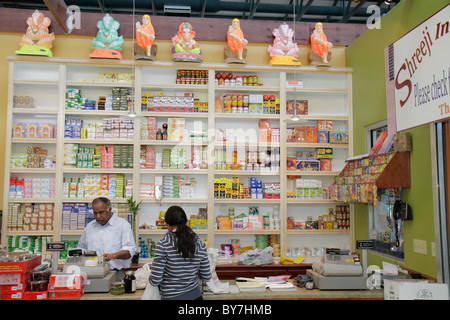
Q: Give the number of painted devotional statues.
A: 7